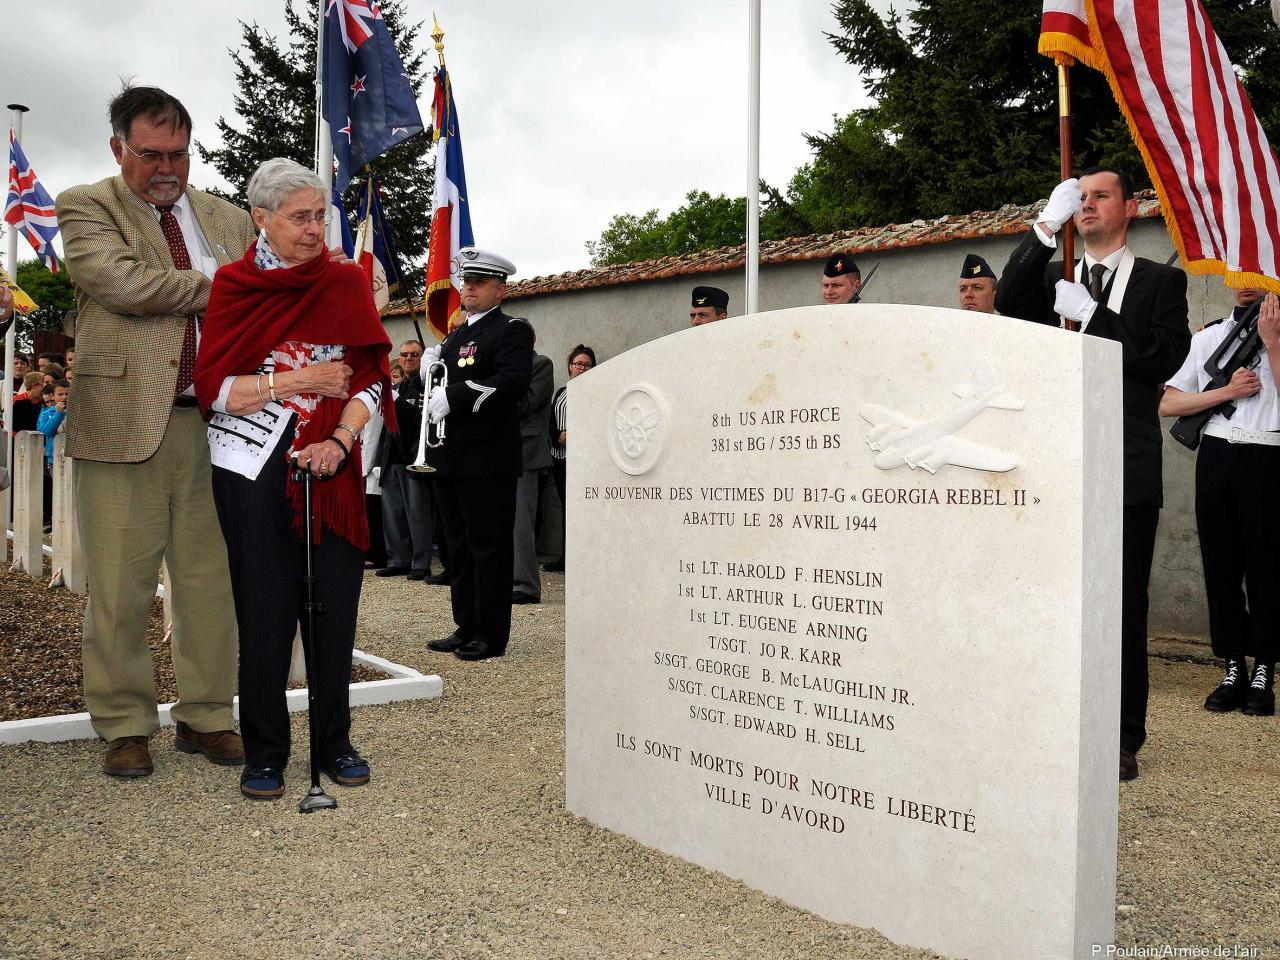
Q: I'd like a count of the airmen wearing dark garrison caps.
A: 3